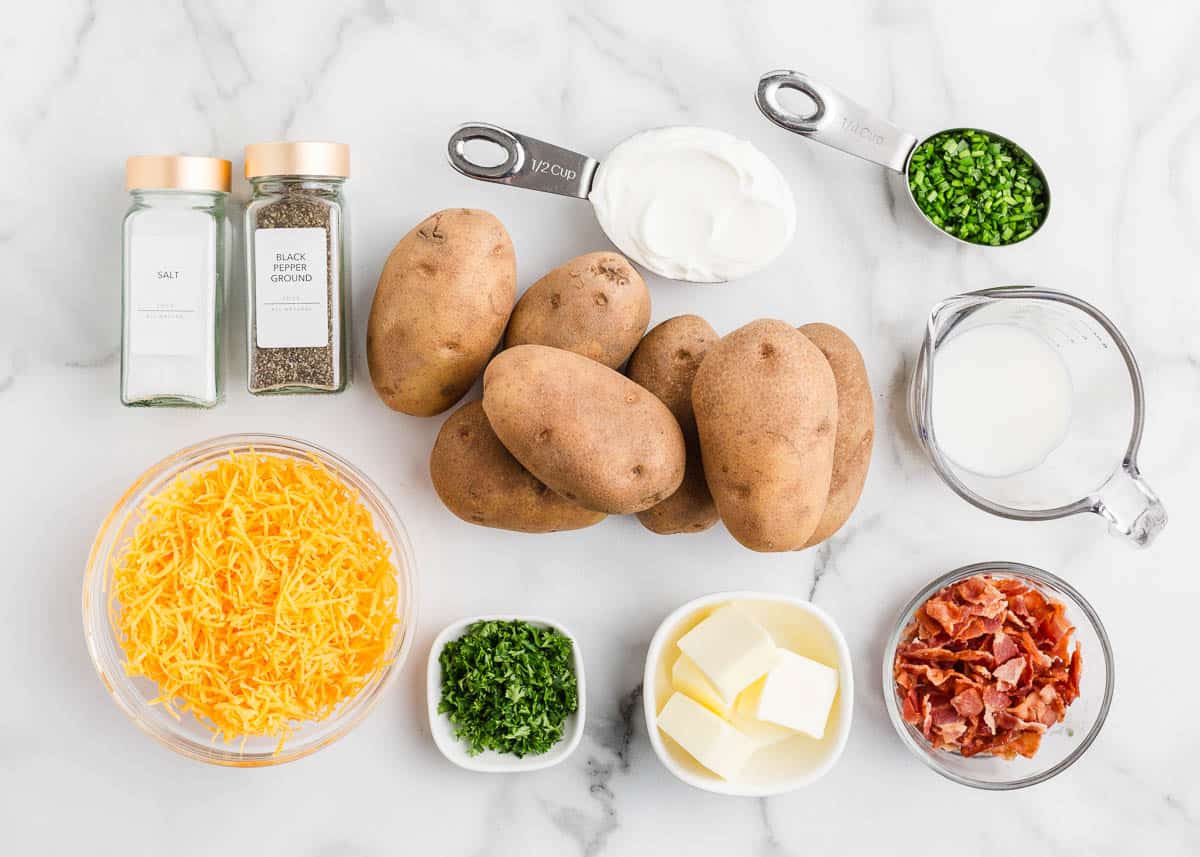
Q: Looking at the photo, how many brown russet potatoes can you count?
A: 7